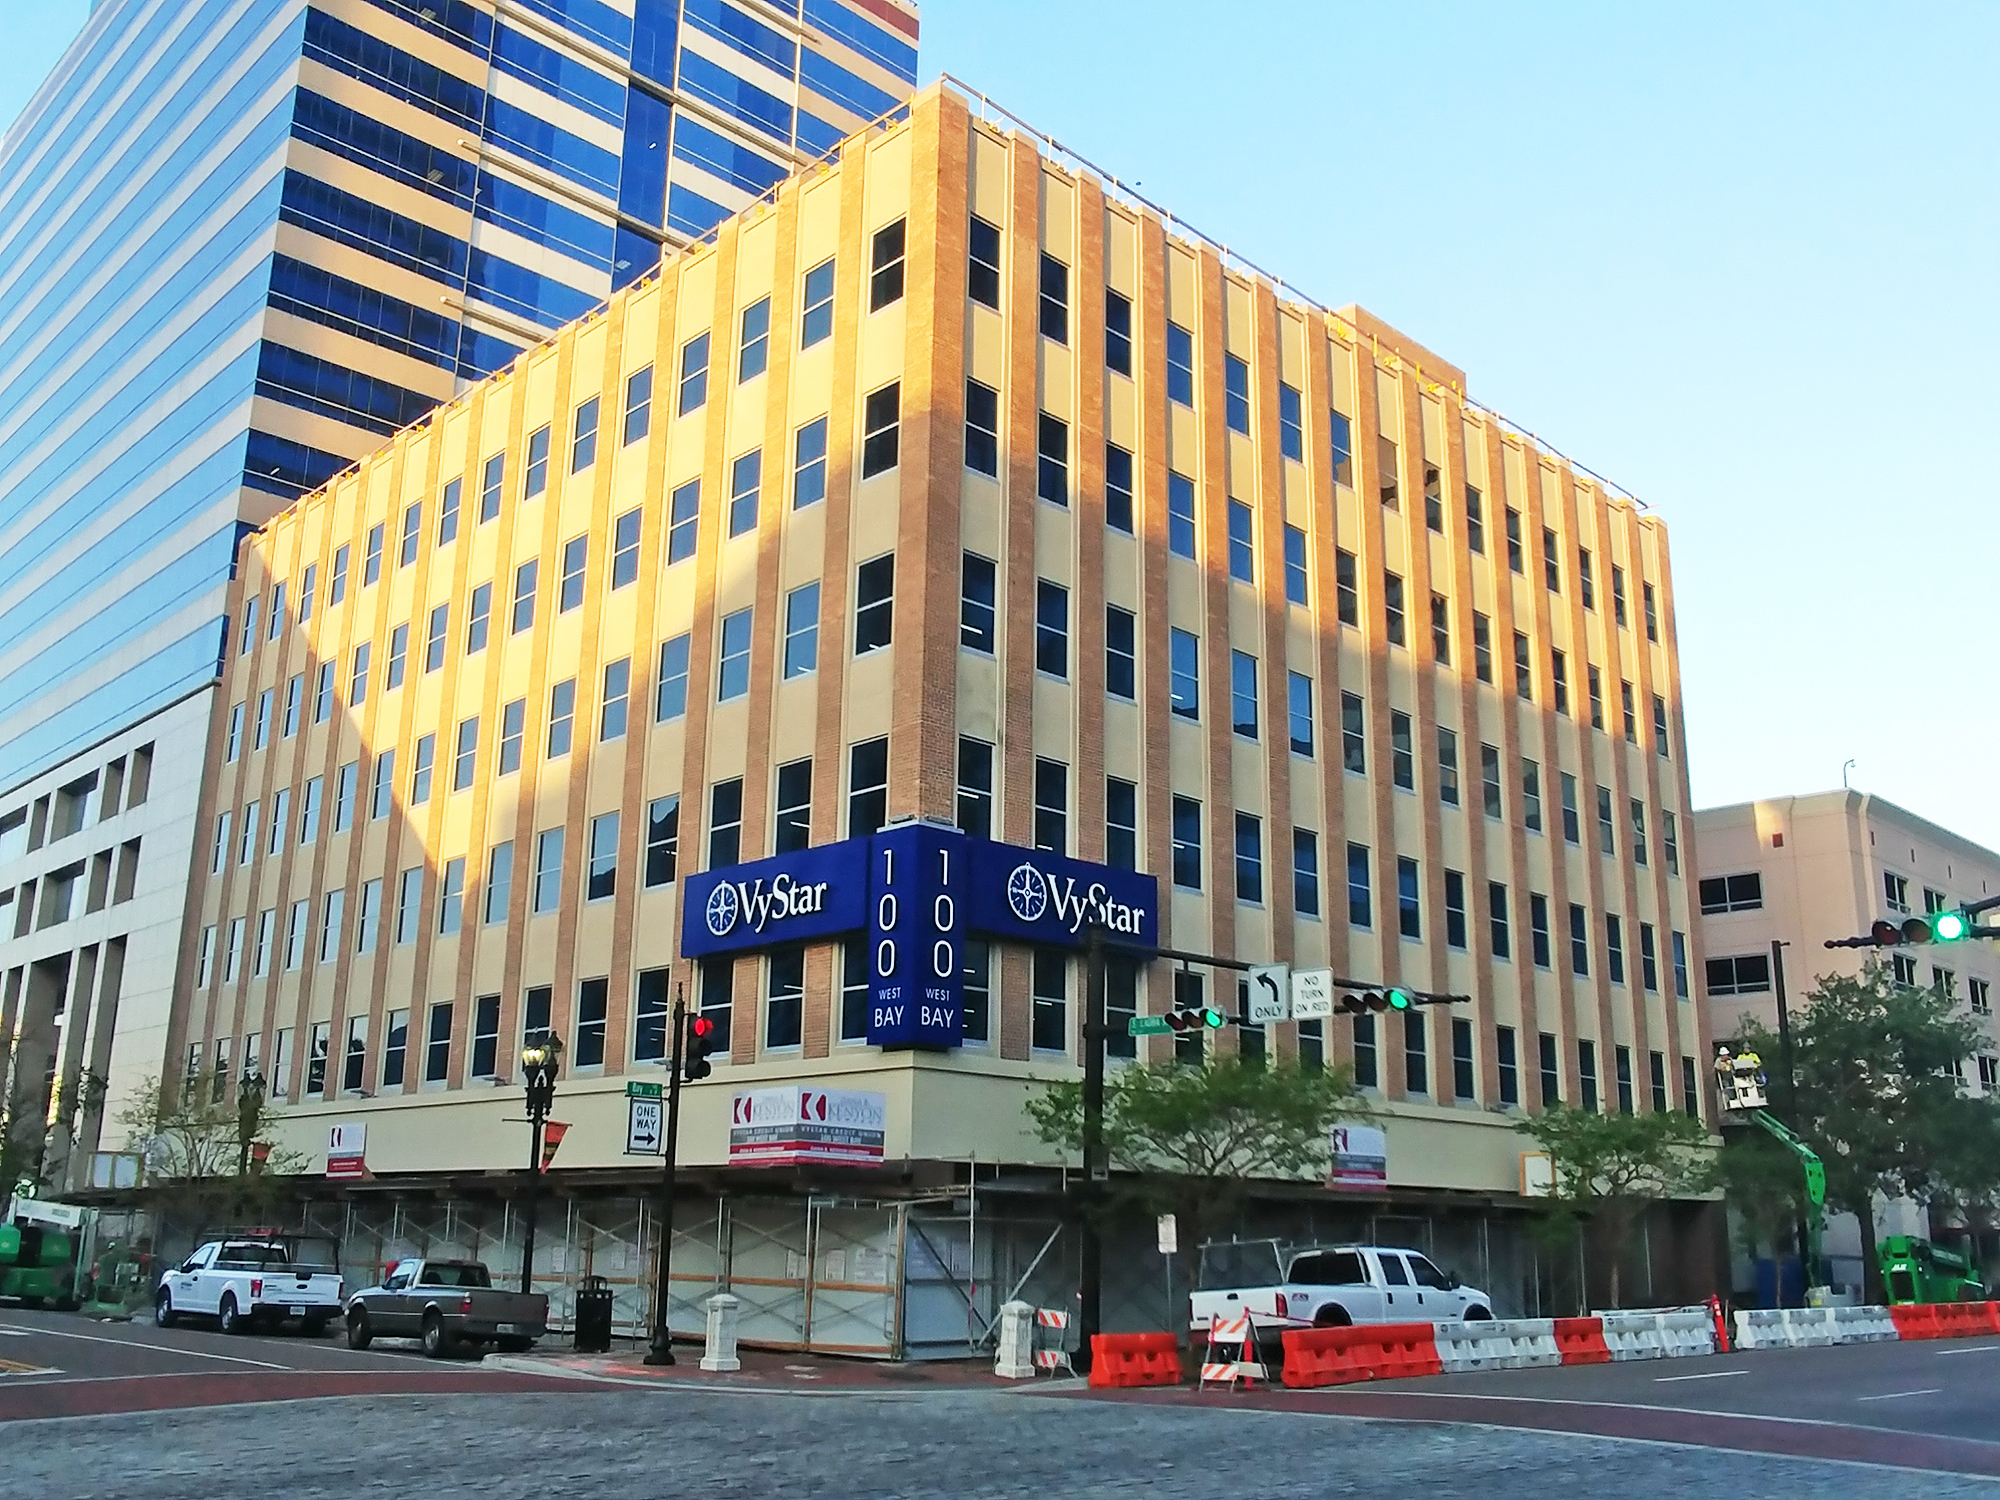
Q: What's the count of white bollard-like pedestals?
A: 2